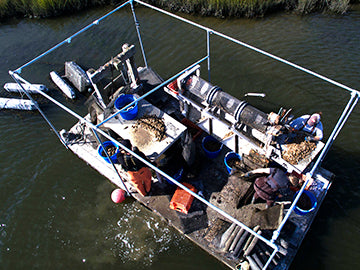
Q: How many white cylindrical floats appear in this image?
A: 3